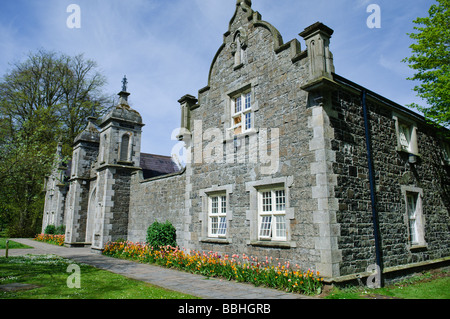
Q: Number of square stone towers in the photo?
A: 2